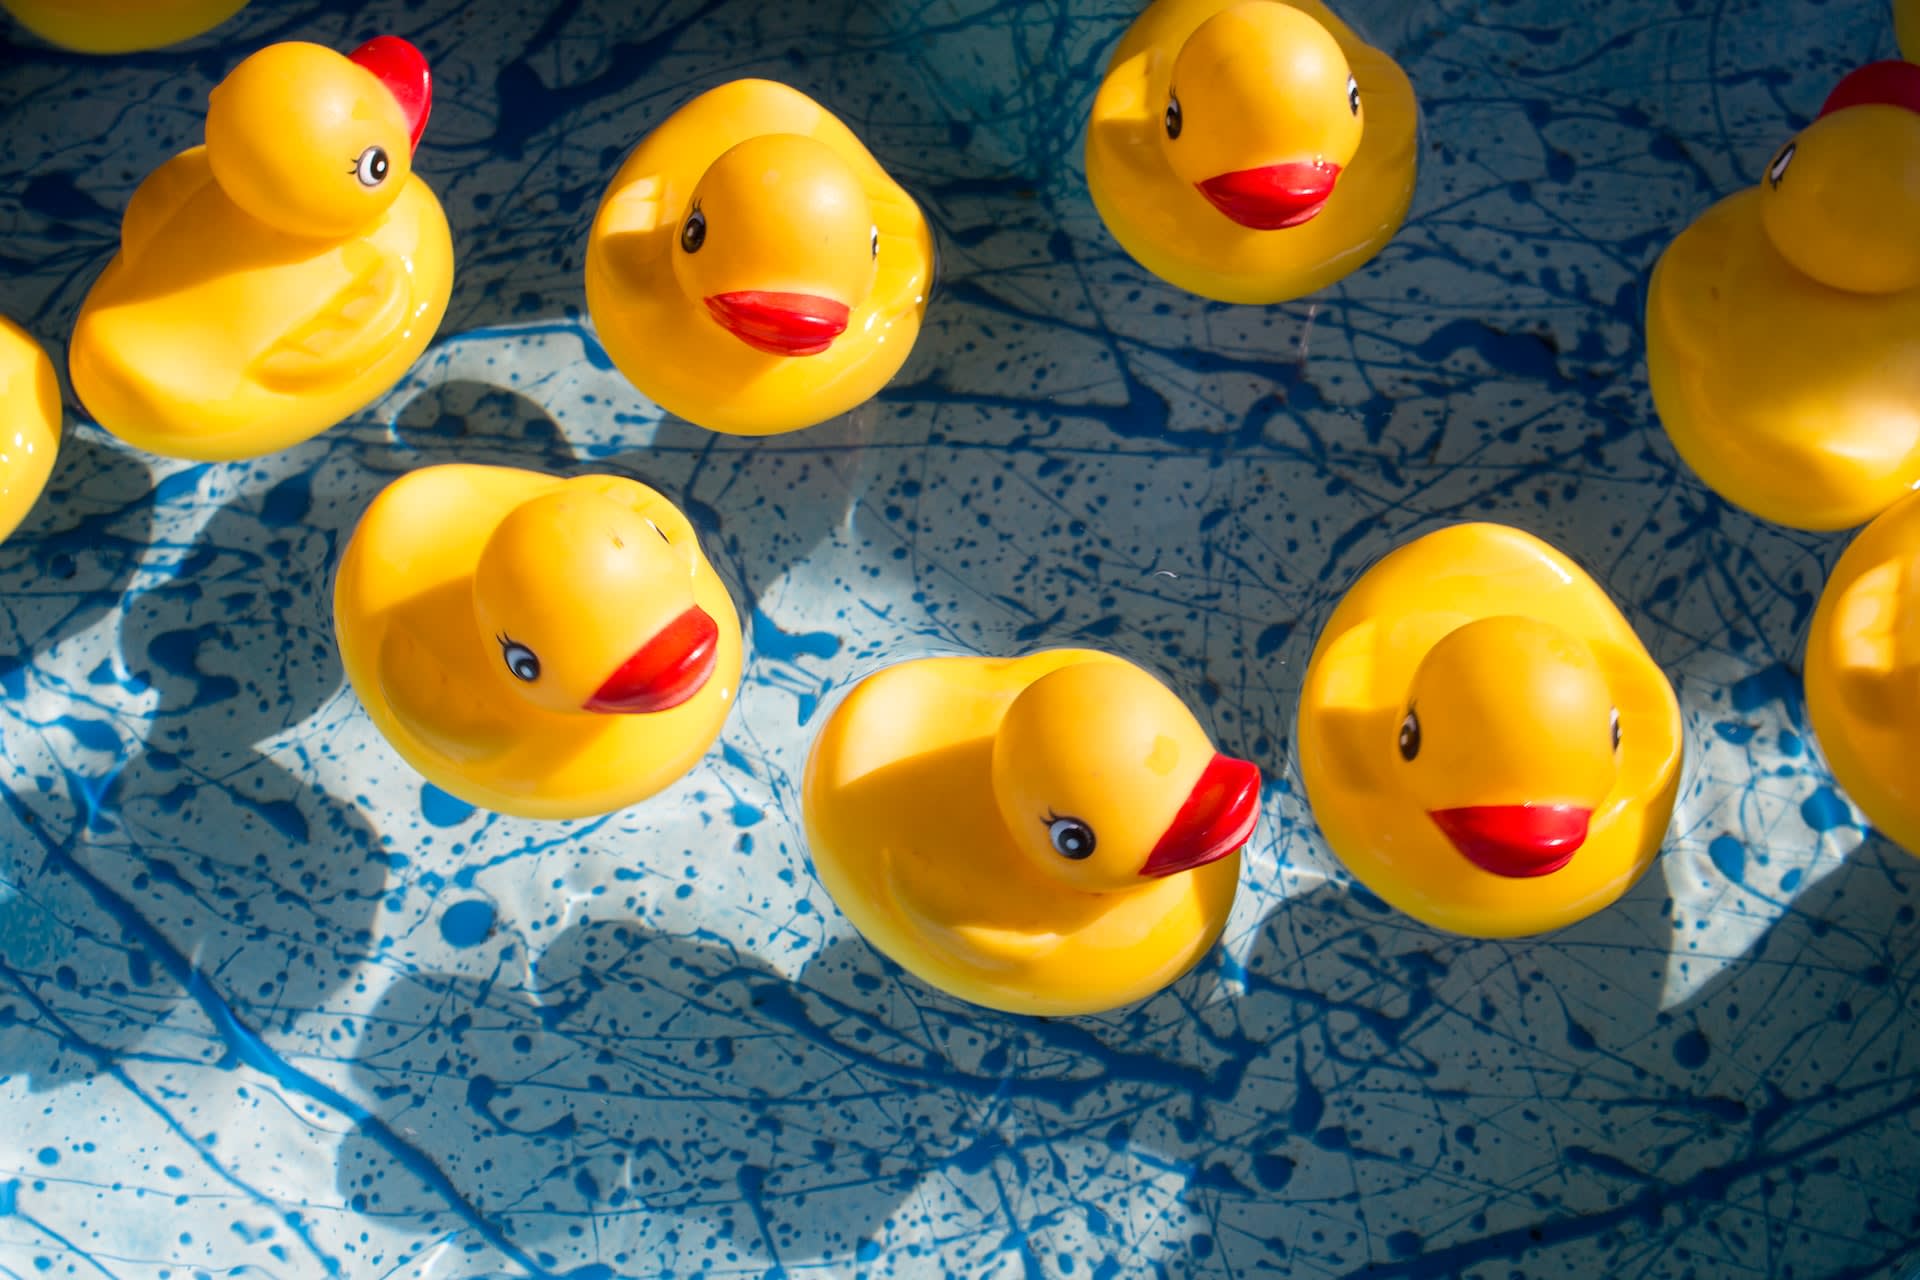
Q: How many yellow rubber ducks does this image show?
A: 11